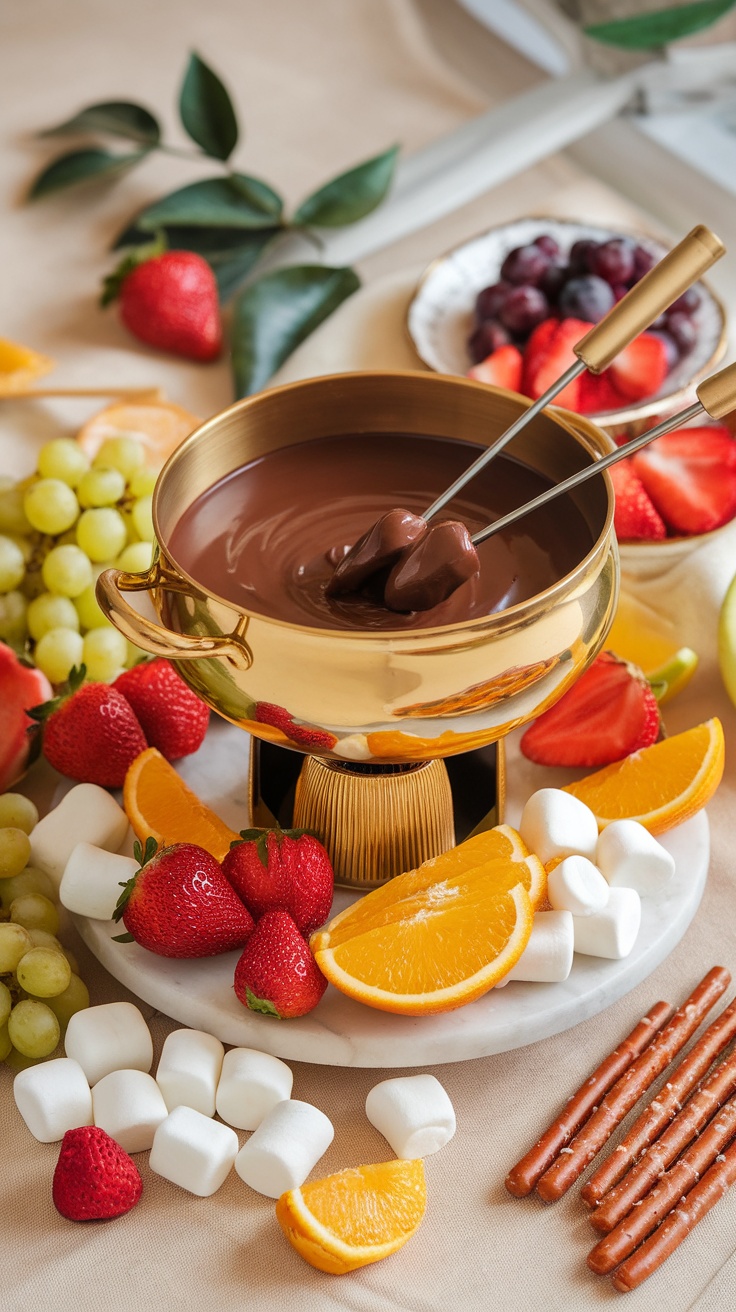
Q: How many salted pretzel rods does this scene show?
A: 6